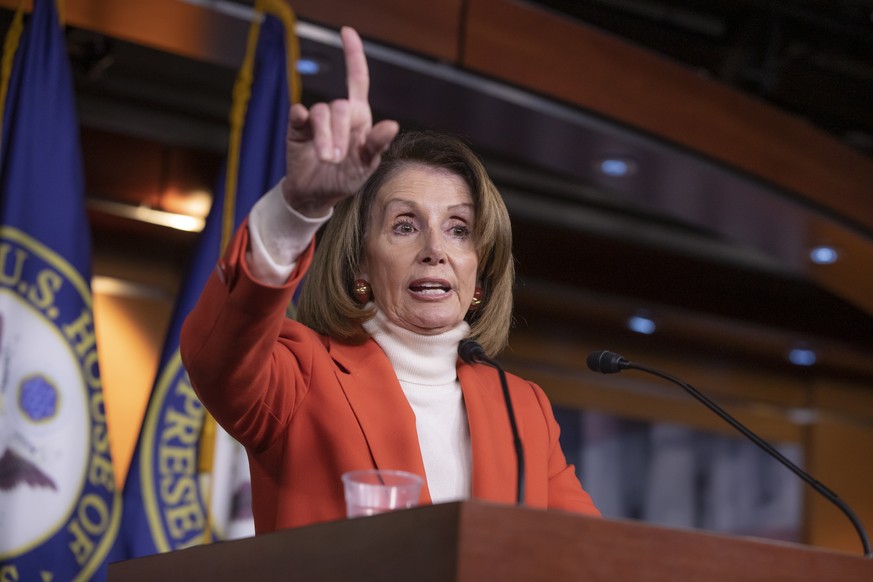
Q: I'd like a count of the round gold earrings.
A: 2